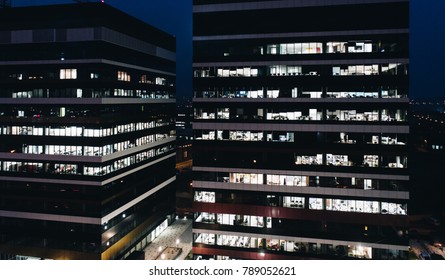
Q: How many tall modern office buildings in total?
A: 2